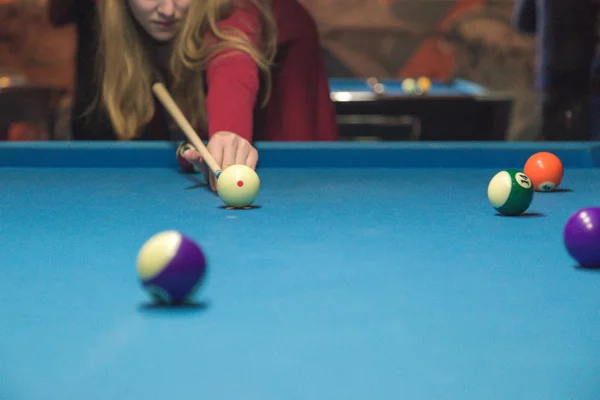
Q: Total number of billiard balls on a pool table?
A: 5